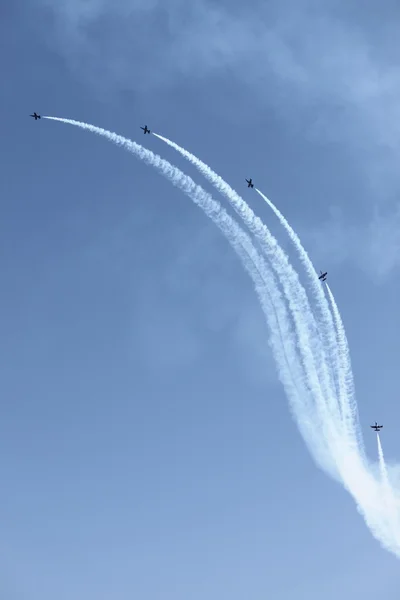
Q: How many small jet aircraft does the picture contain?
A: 5